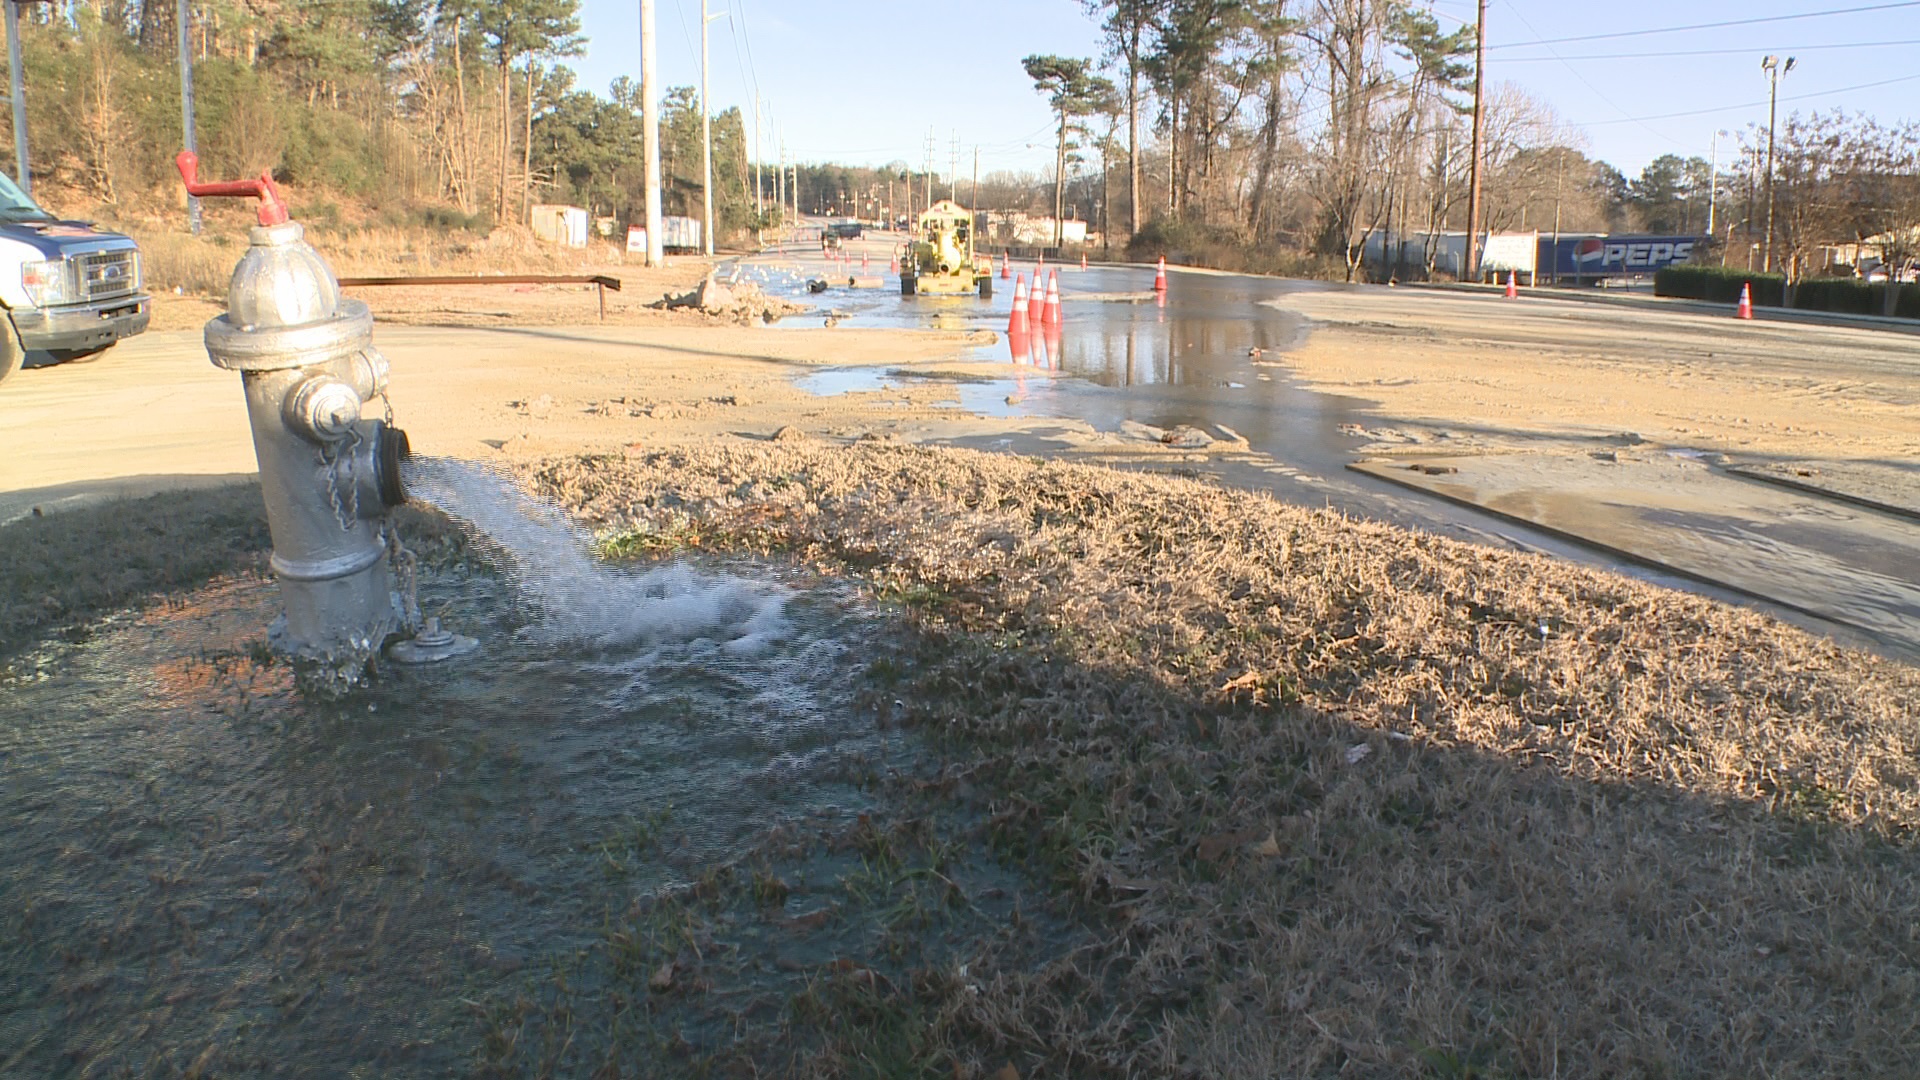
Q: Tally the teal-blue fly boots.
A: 0